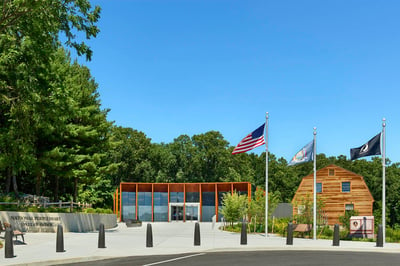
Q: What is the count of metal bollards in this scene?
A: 9